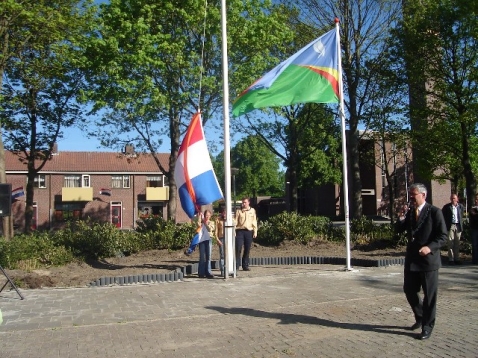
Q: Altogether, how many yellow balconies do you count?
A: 2